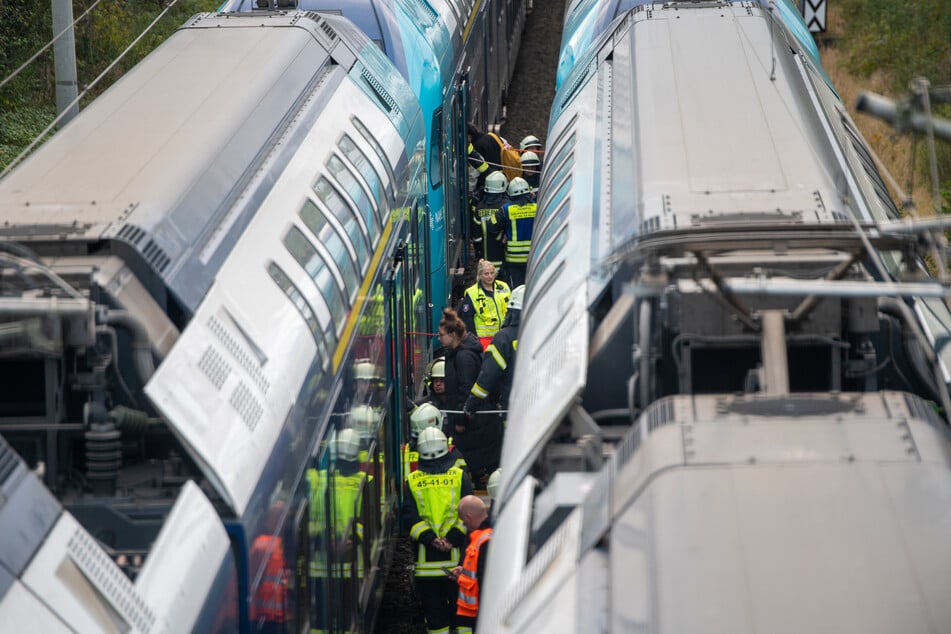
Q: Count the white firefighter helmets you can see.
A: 9